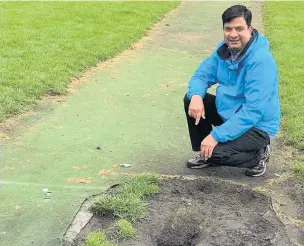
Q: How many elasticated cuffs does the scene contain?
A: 2